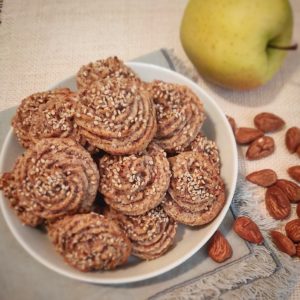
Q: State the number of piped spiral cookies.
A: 11